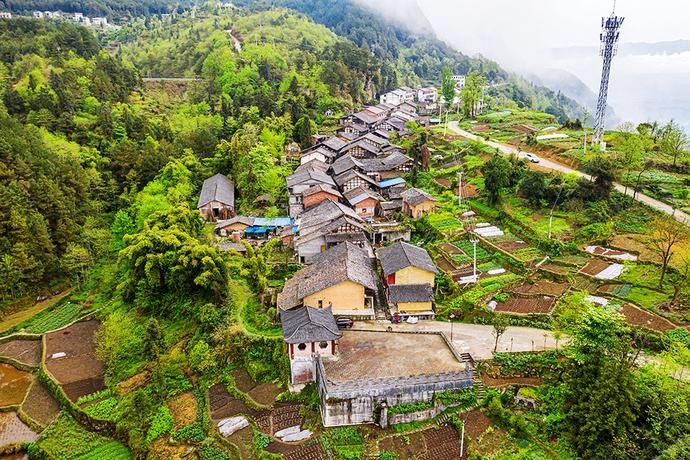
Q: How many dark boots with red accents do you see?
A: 0